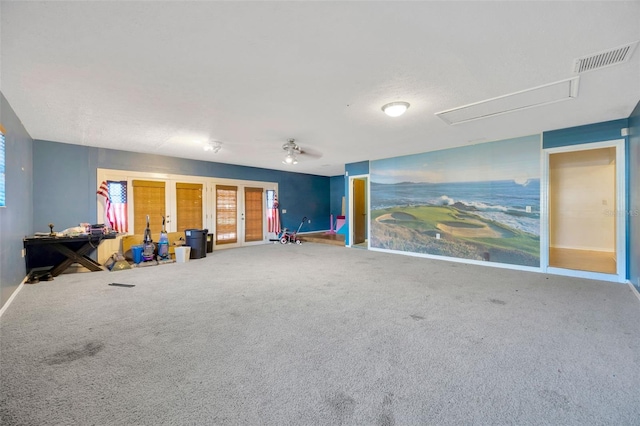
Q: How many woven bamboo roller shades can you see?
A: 4